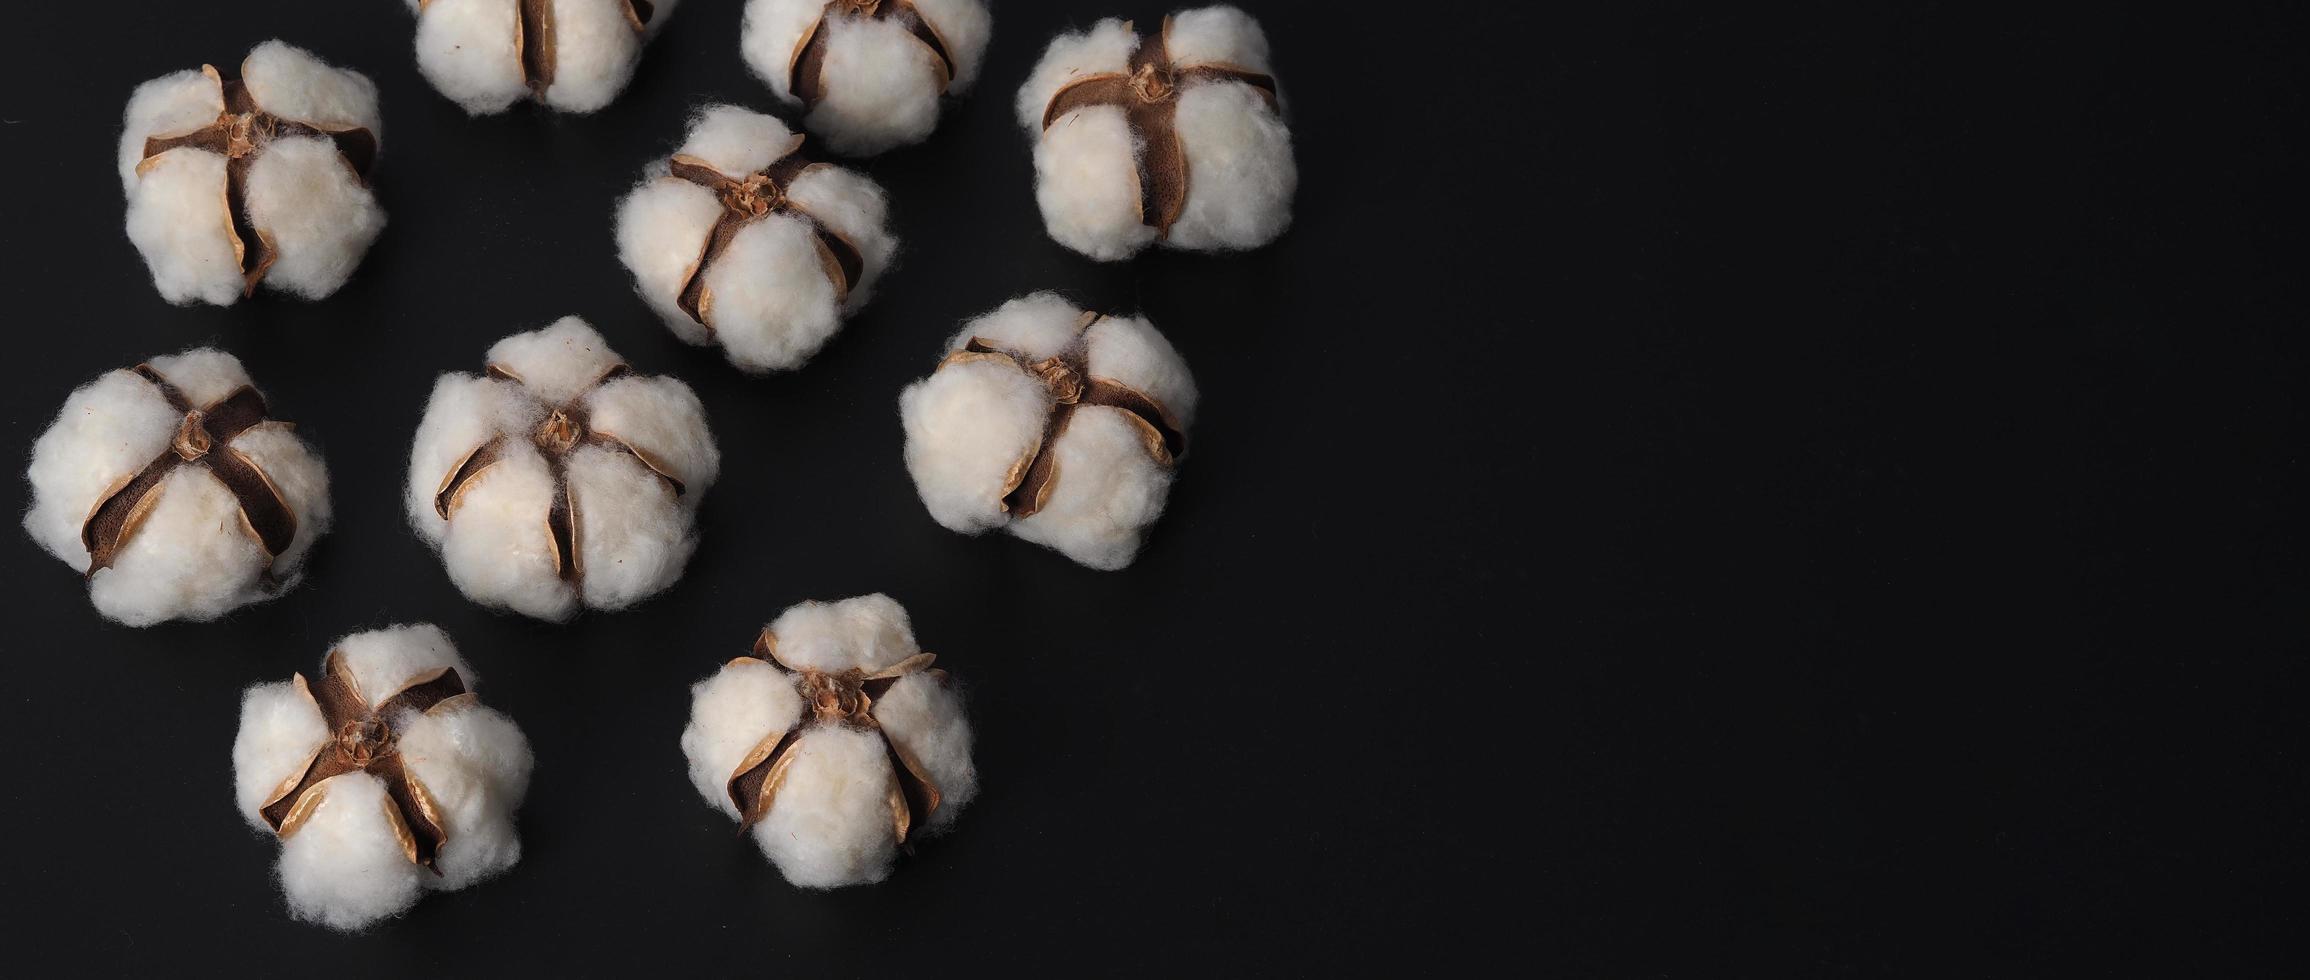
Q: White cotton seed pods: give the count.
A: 10